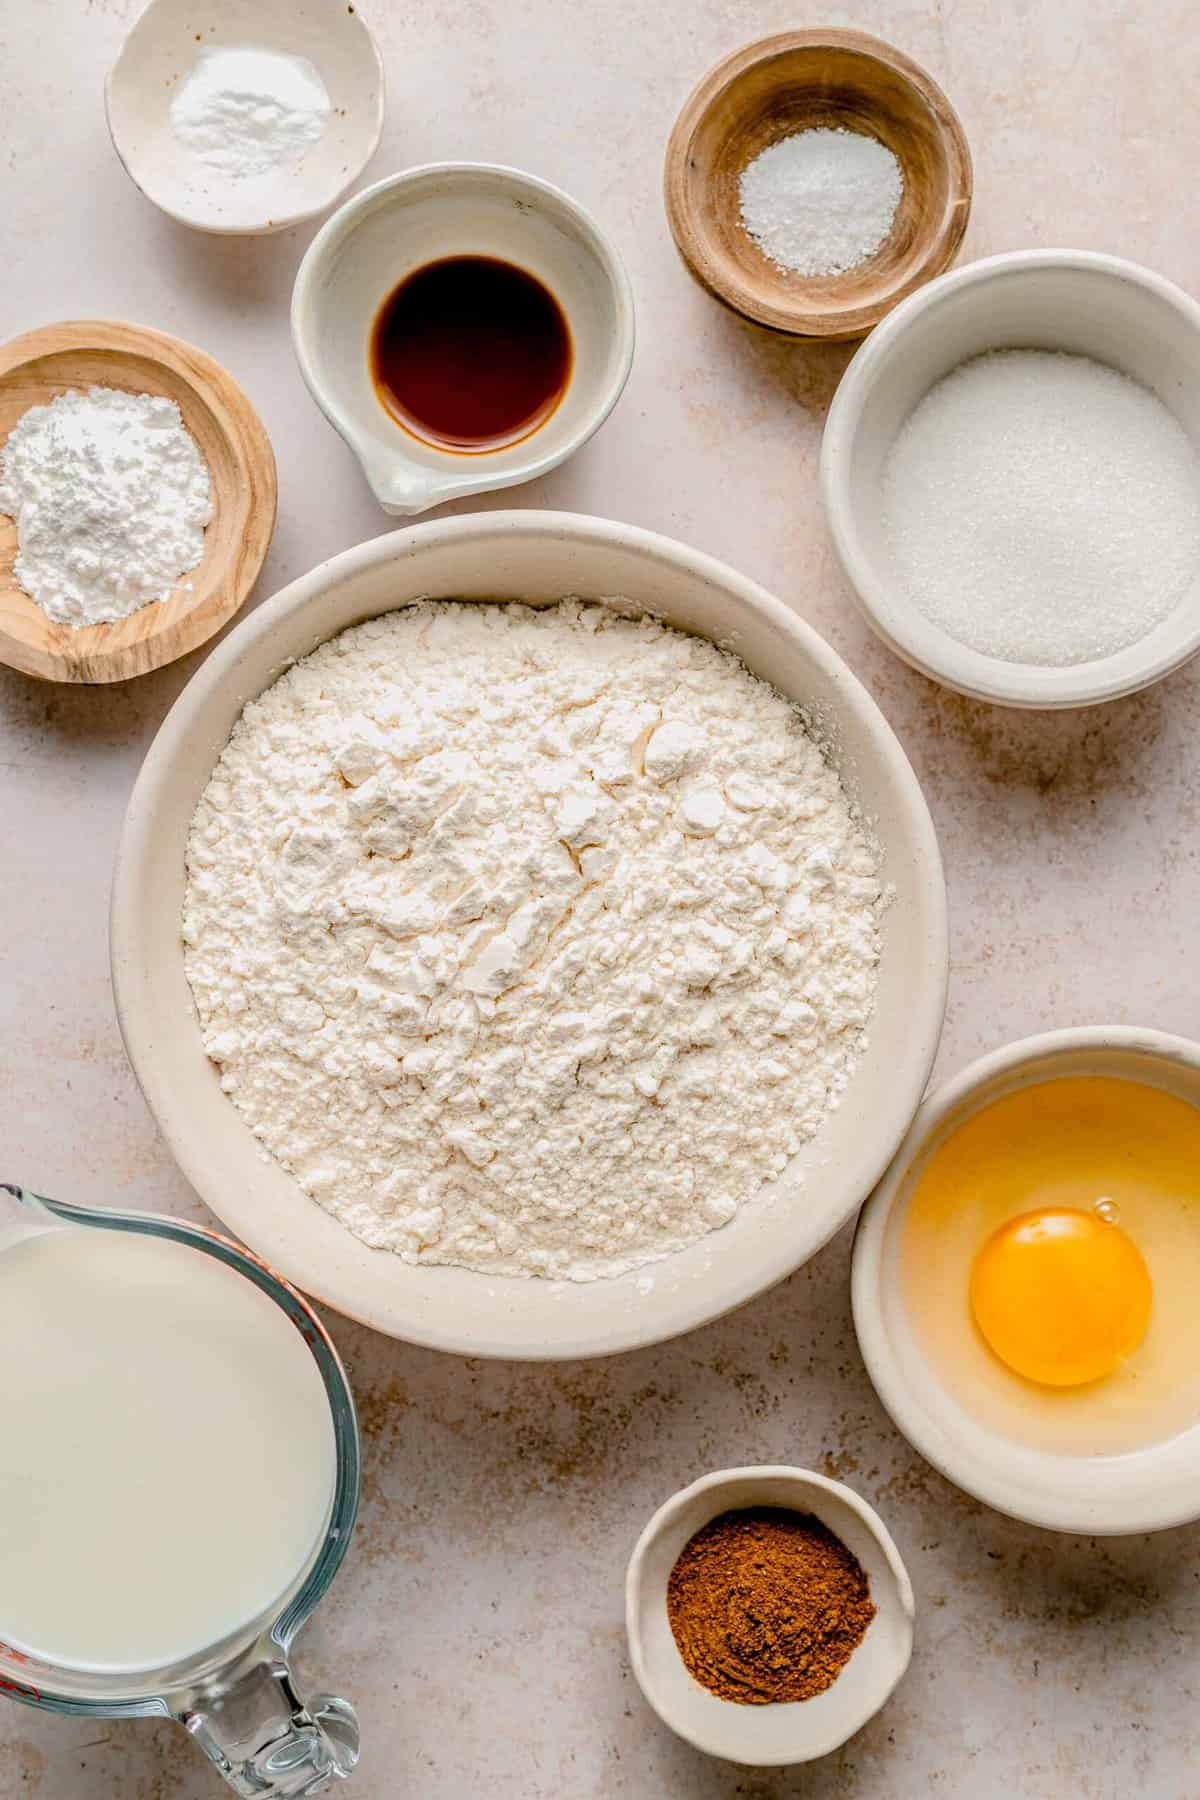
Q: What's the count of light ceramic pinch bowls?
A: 2